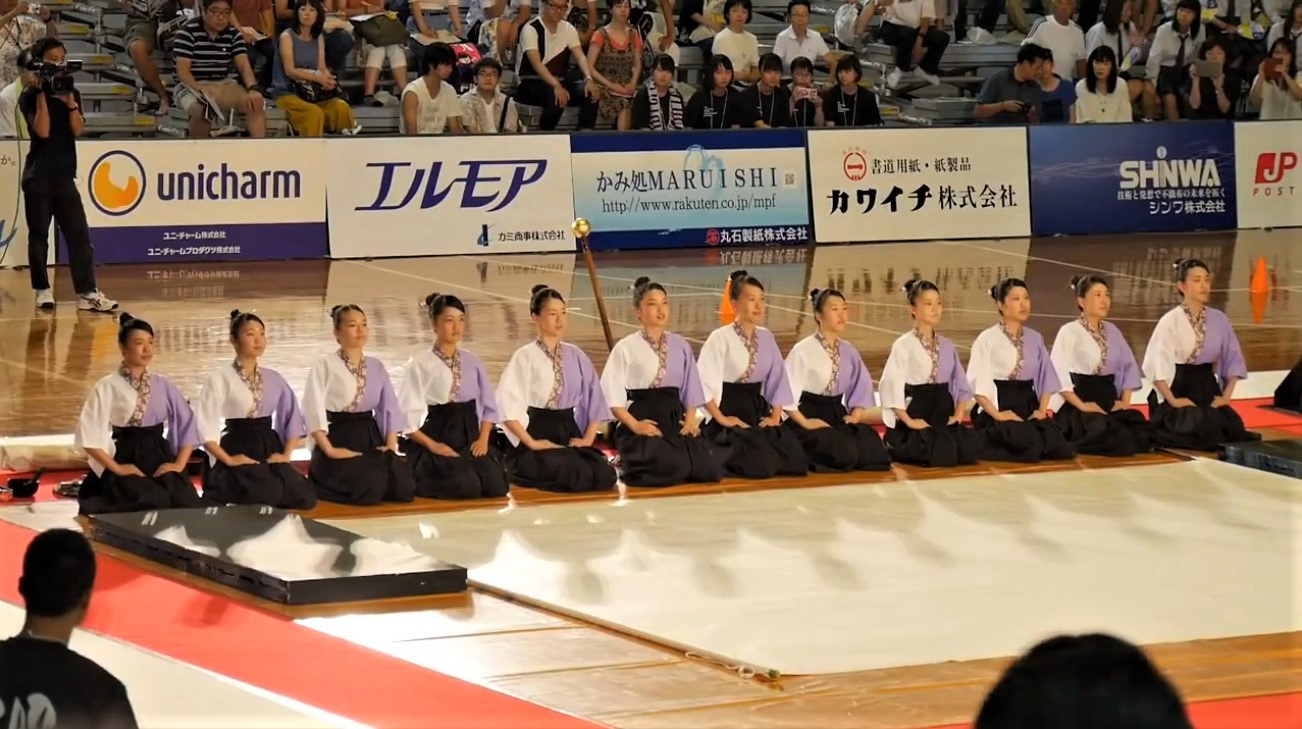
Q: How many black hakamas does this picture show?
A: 12